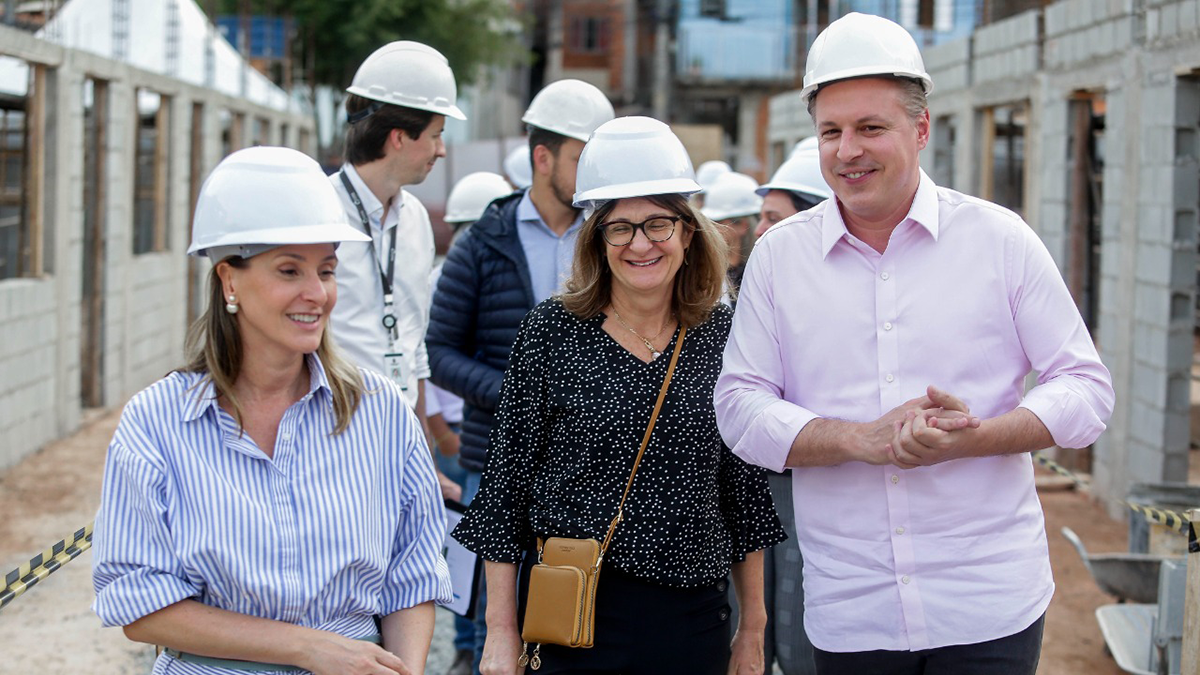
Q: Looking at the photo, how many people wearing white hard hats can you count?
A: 11